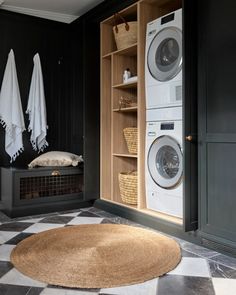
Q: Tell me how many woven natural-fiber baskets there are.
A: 3